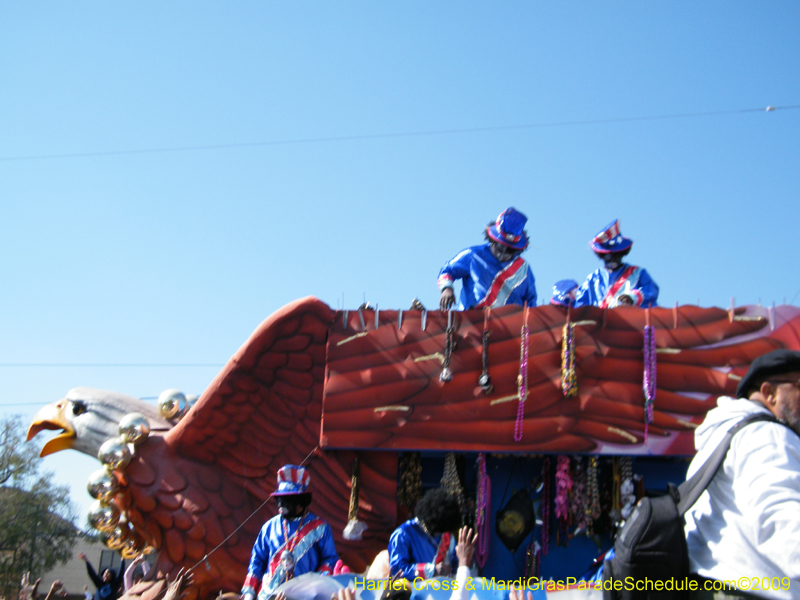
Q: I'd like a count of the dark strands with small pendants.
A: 2